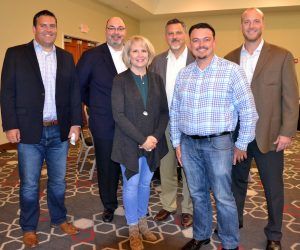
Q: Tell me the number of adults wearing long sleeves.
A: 6